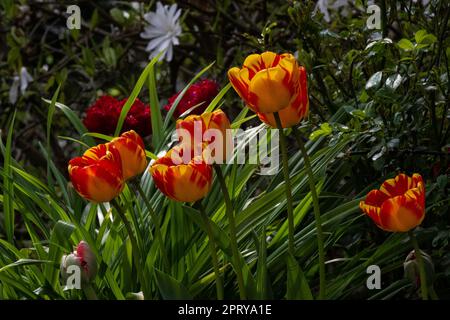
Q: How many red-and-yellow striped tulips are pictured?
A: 7